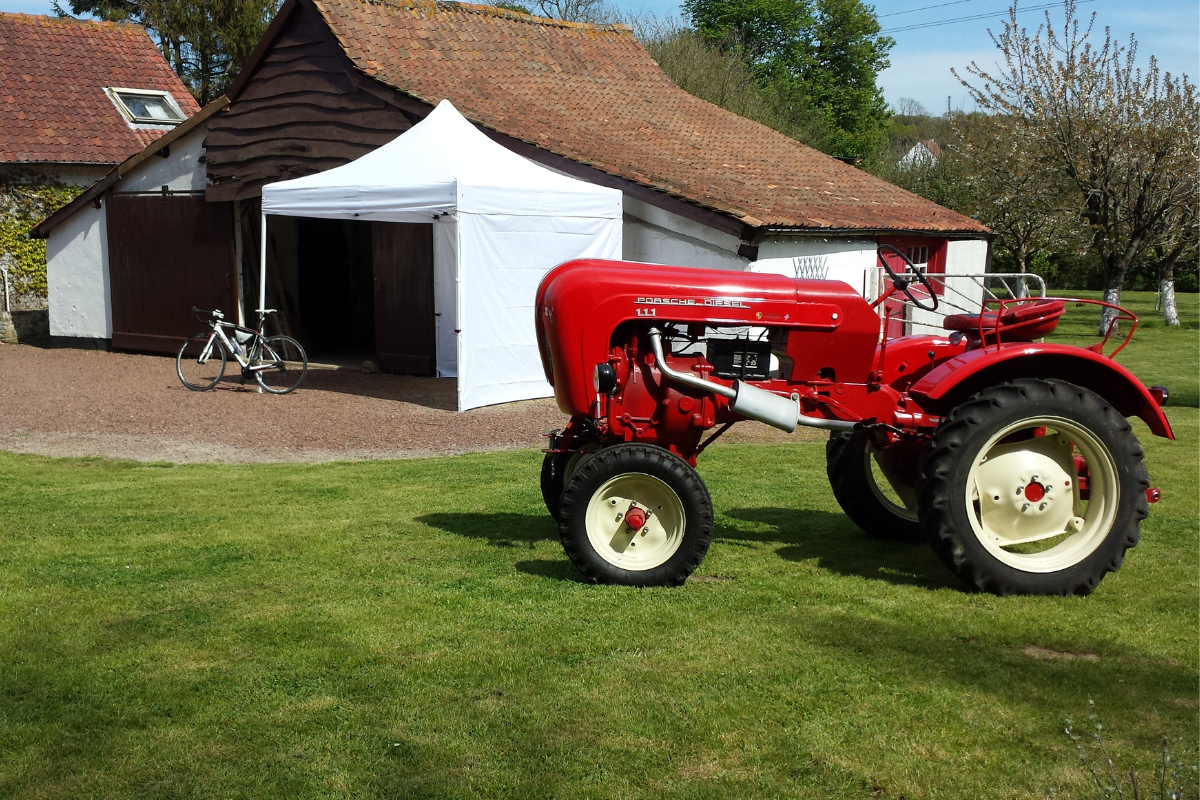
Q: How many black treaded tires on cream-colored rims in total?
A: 4